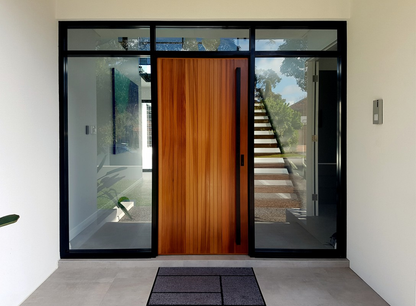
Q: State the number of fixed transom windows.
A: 3